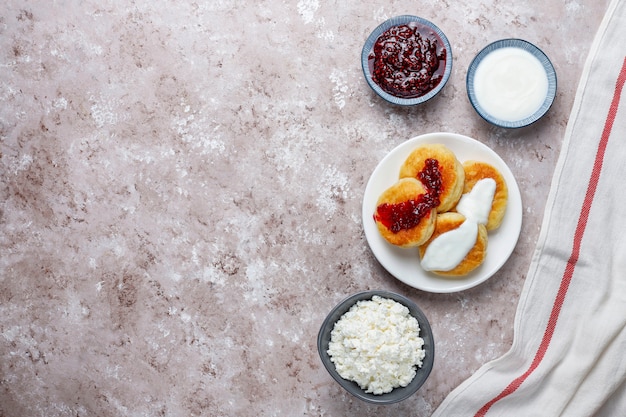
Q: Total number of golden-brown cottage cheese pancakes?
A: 4